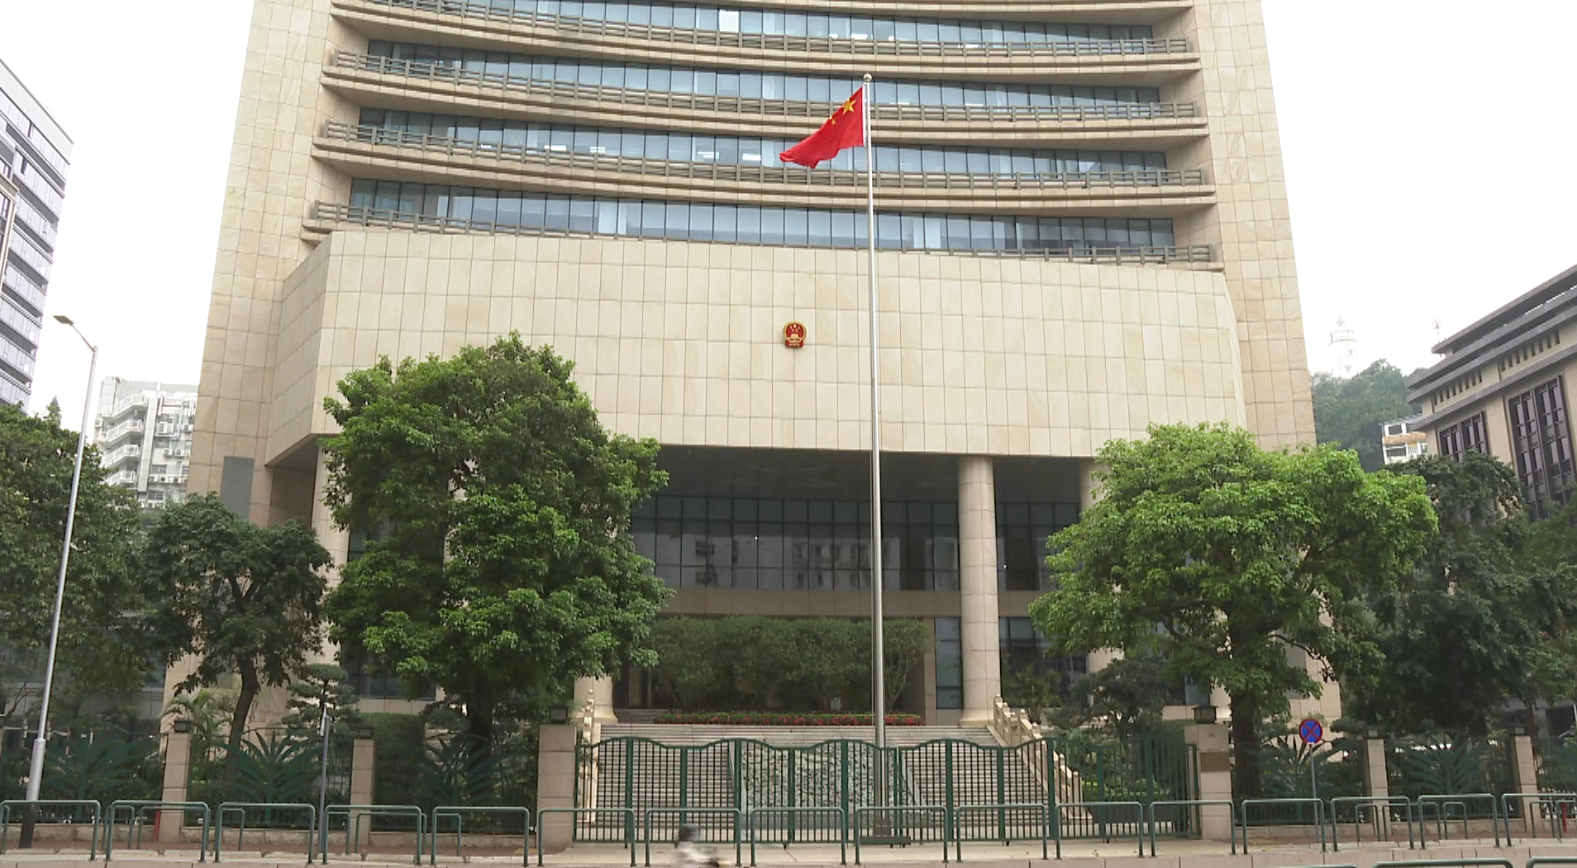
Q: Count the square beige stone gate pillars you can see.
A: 6